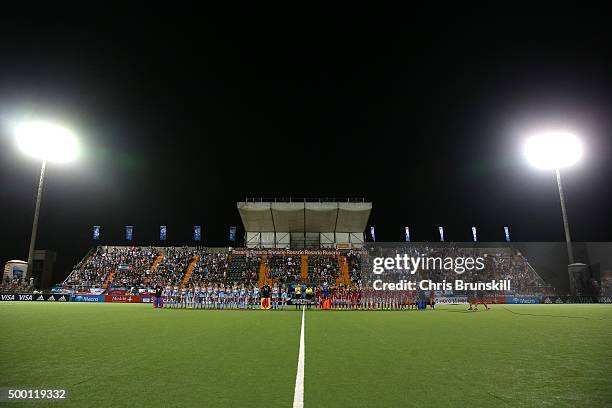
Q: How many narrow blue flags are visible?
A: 10